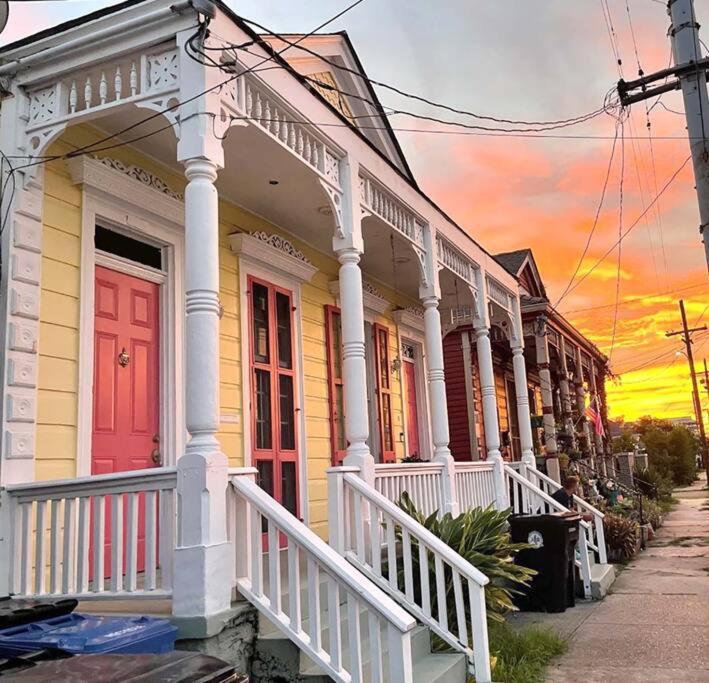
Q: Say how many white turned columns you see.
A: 5